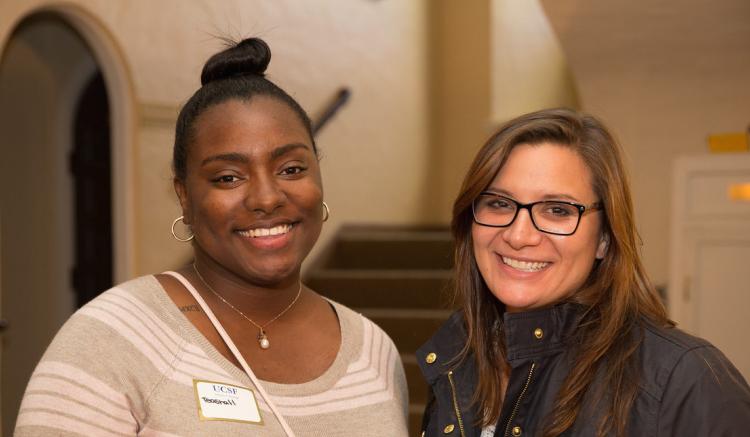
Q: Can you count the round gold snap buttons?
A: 4